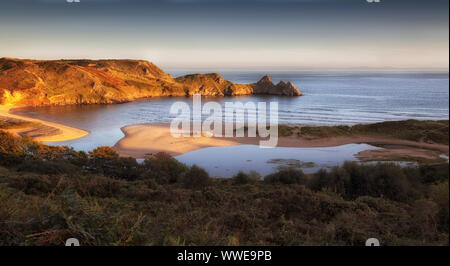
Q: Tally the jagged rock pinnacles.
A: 3